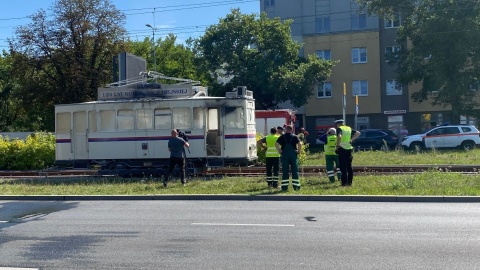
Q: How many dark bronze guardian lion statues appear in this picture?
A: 0